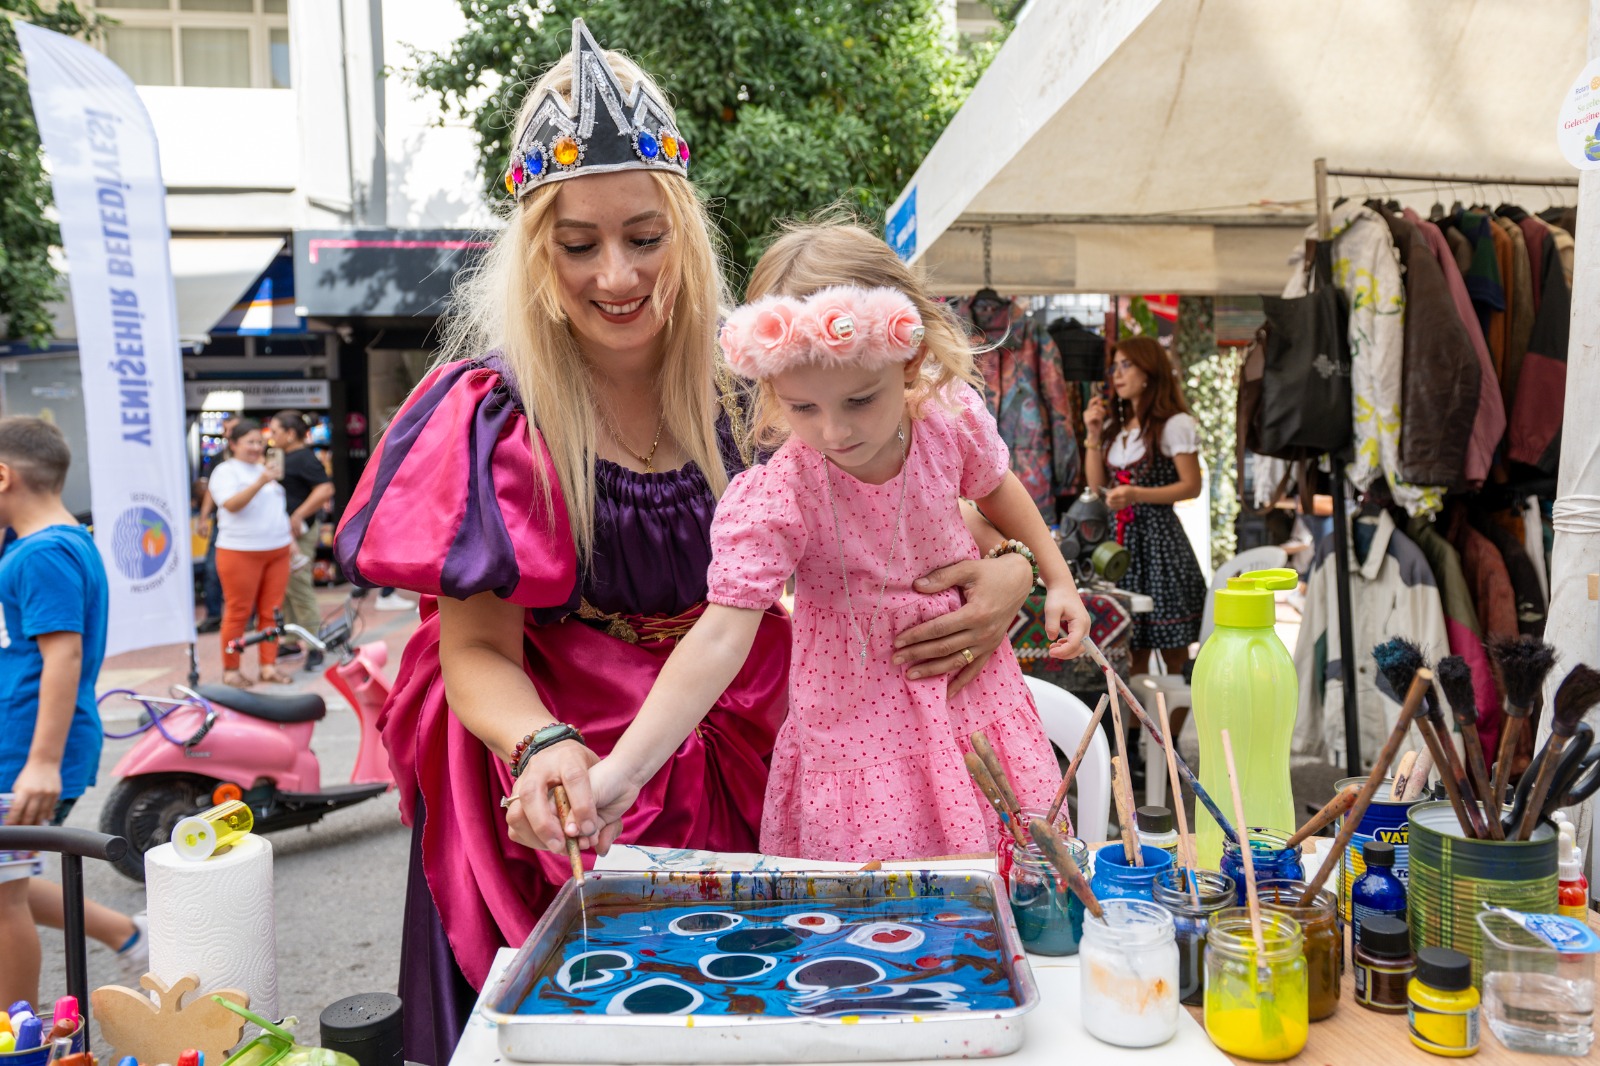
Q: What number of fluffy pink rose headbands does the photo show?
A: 1